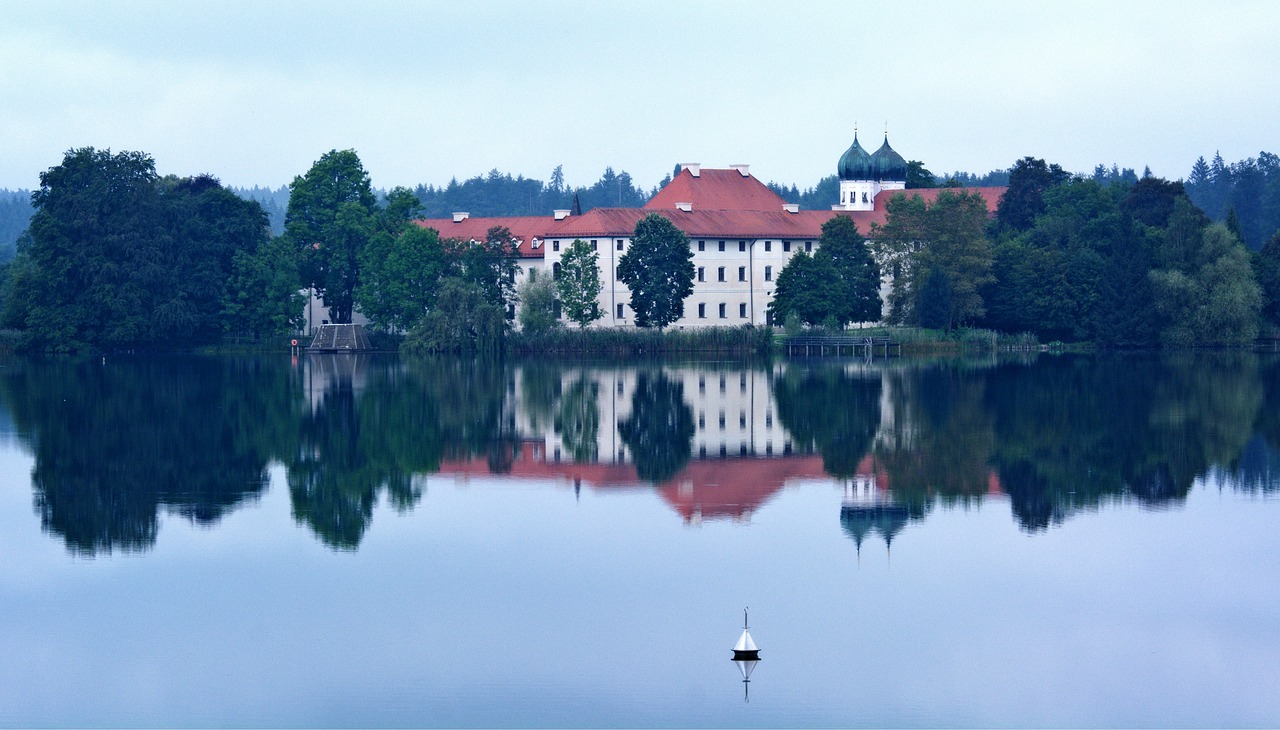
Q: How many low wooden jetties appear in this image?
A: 1